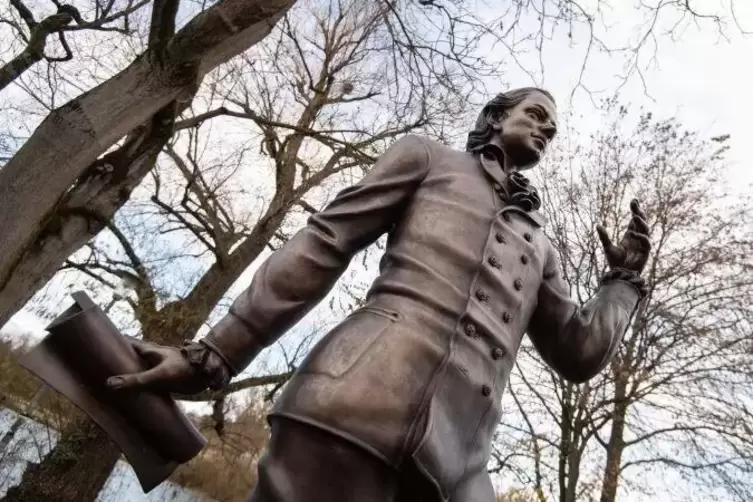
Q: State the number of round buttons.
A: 11